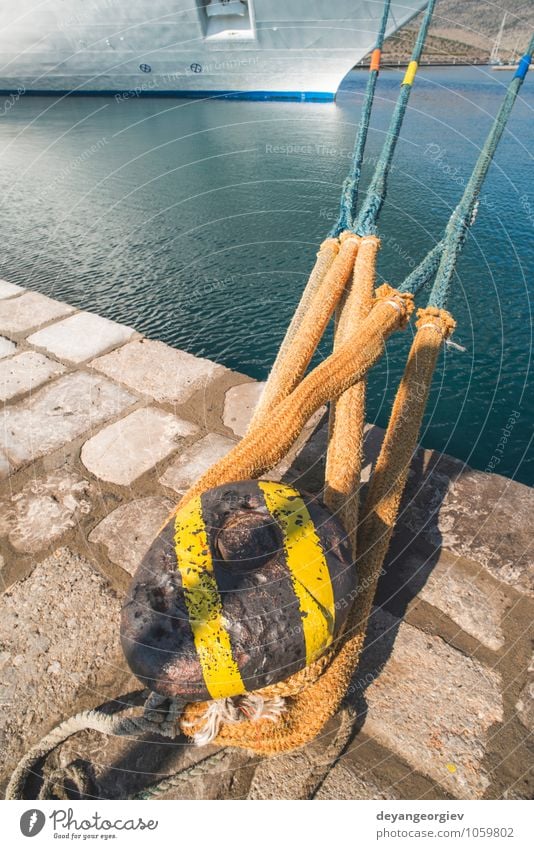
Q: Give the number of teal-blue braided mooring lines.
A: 3